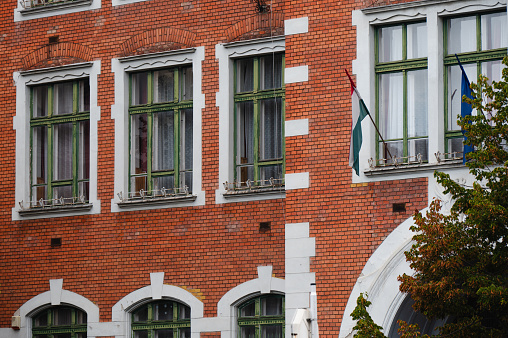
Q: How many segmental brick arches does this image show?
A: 3